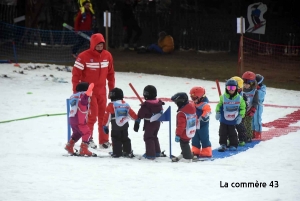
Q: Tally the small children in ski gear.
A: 9